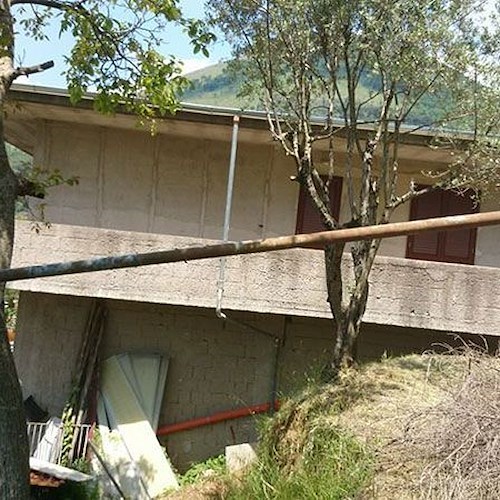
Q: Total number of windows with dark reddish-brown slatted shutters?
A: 2